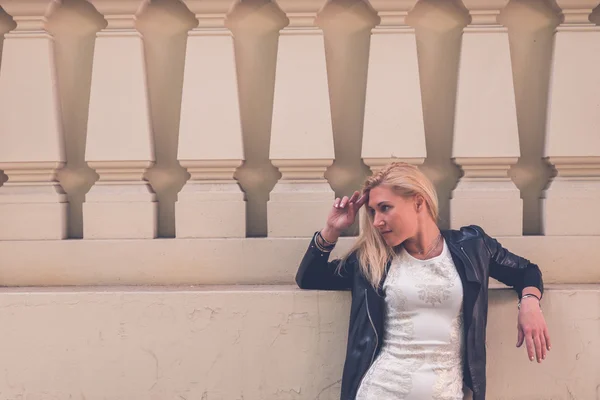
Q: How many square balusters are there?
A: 7